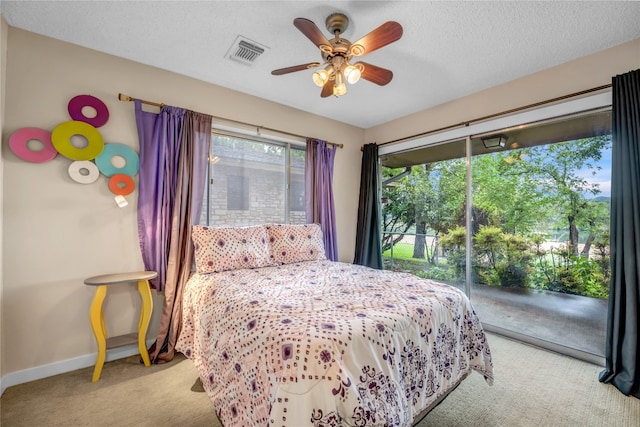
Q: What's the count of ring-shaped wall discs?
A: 6